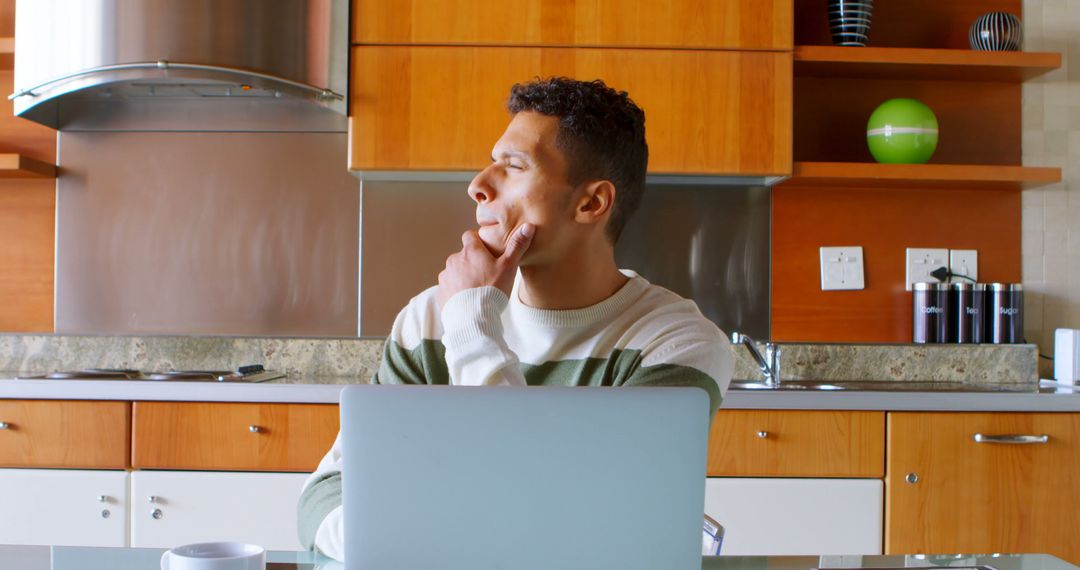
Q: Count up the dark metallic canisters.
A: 3